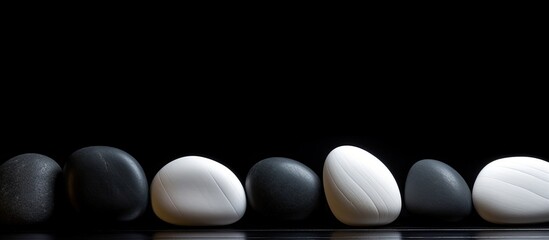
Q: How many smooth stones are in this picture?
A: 7